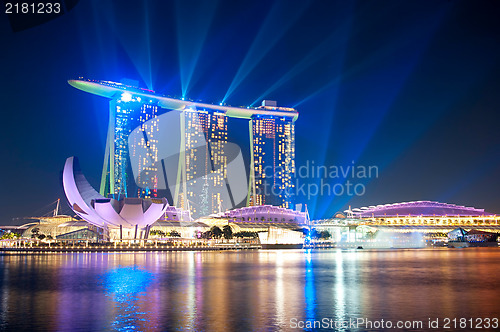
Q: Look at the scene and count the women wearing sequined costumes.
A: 0